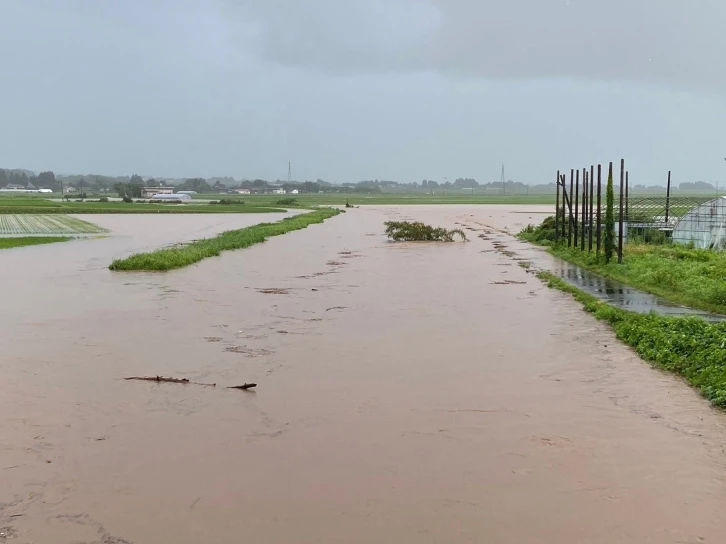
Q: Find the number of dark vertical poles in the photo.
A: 12